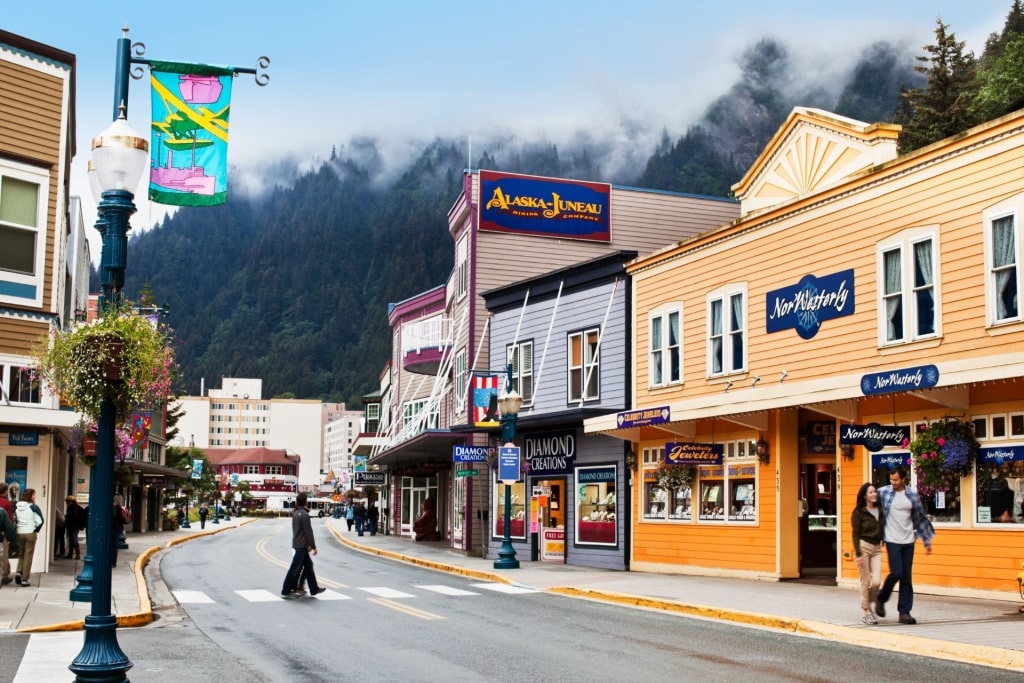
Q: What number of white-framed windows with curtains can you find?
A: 4